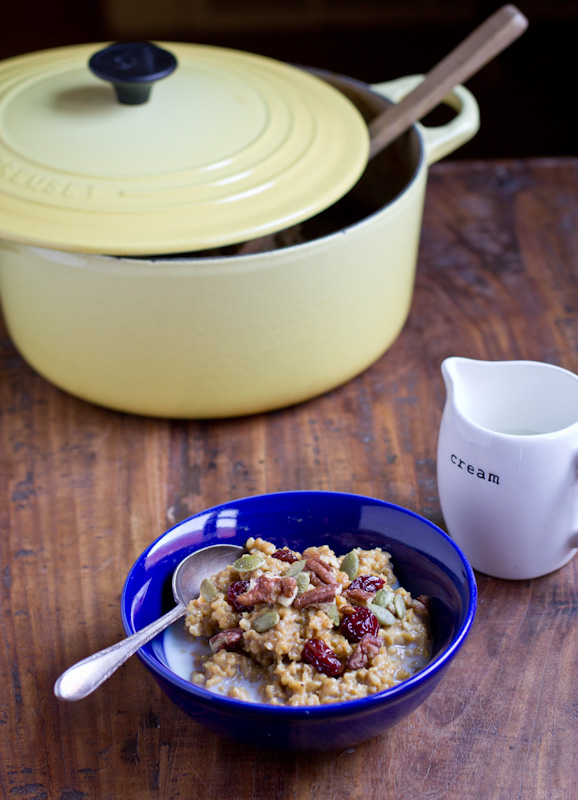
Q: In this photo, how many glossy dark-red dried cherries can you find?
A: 5